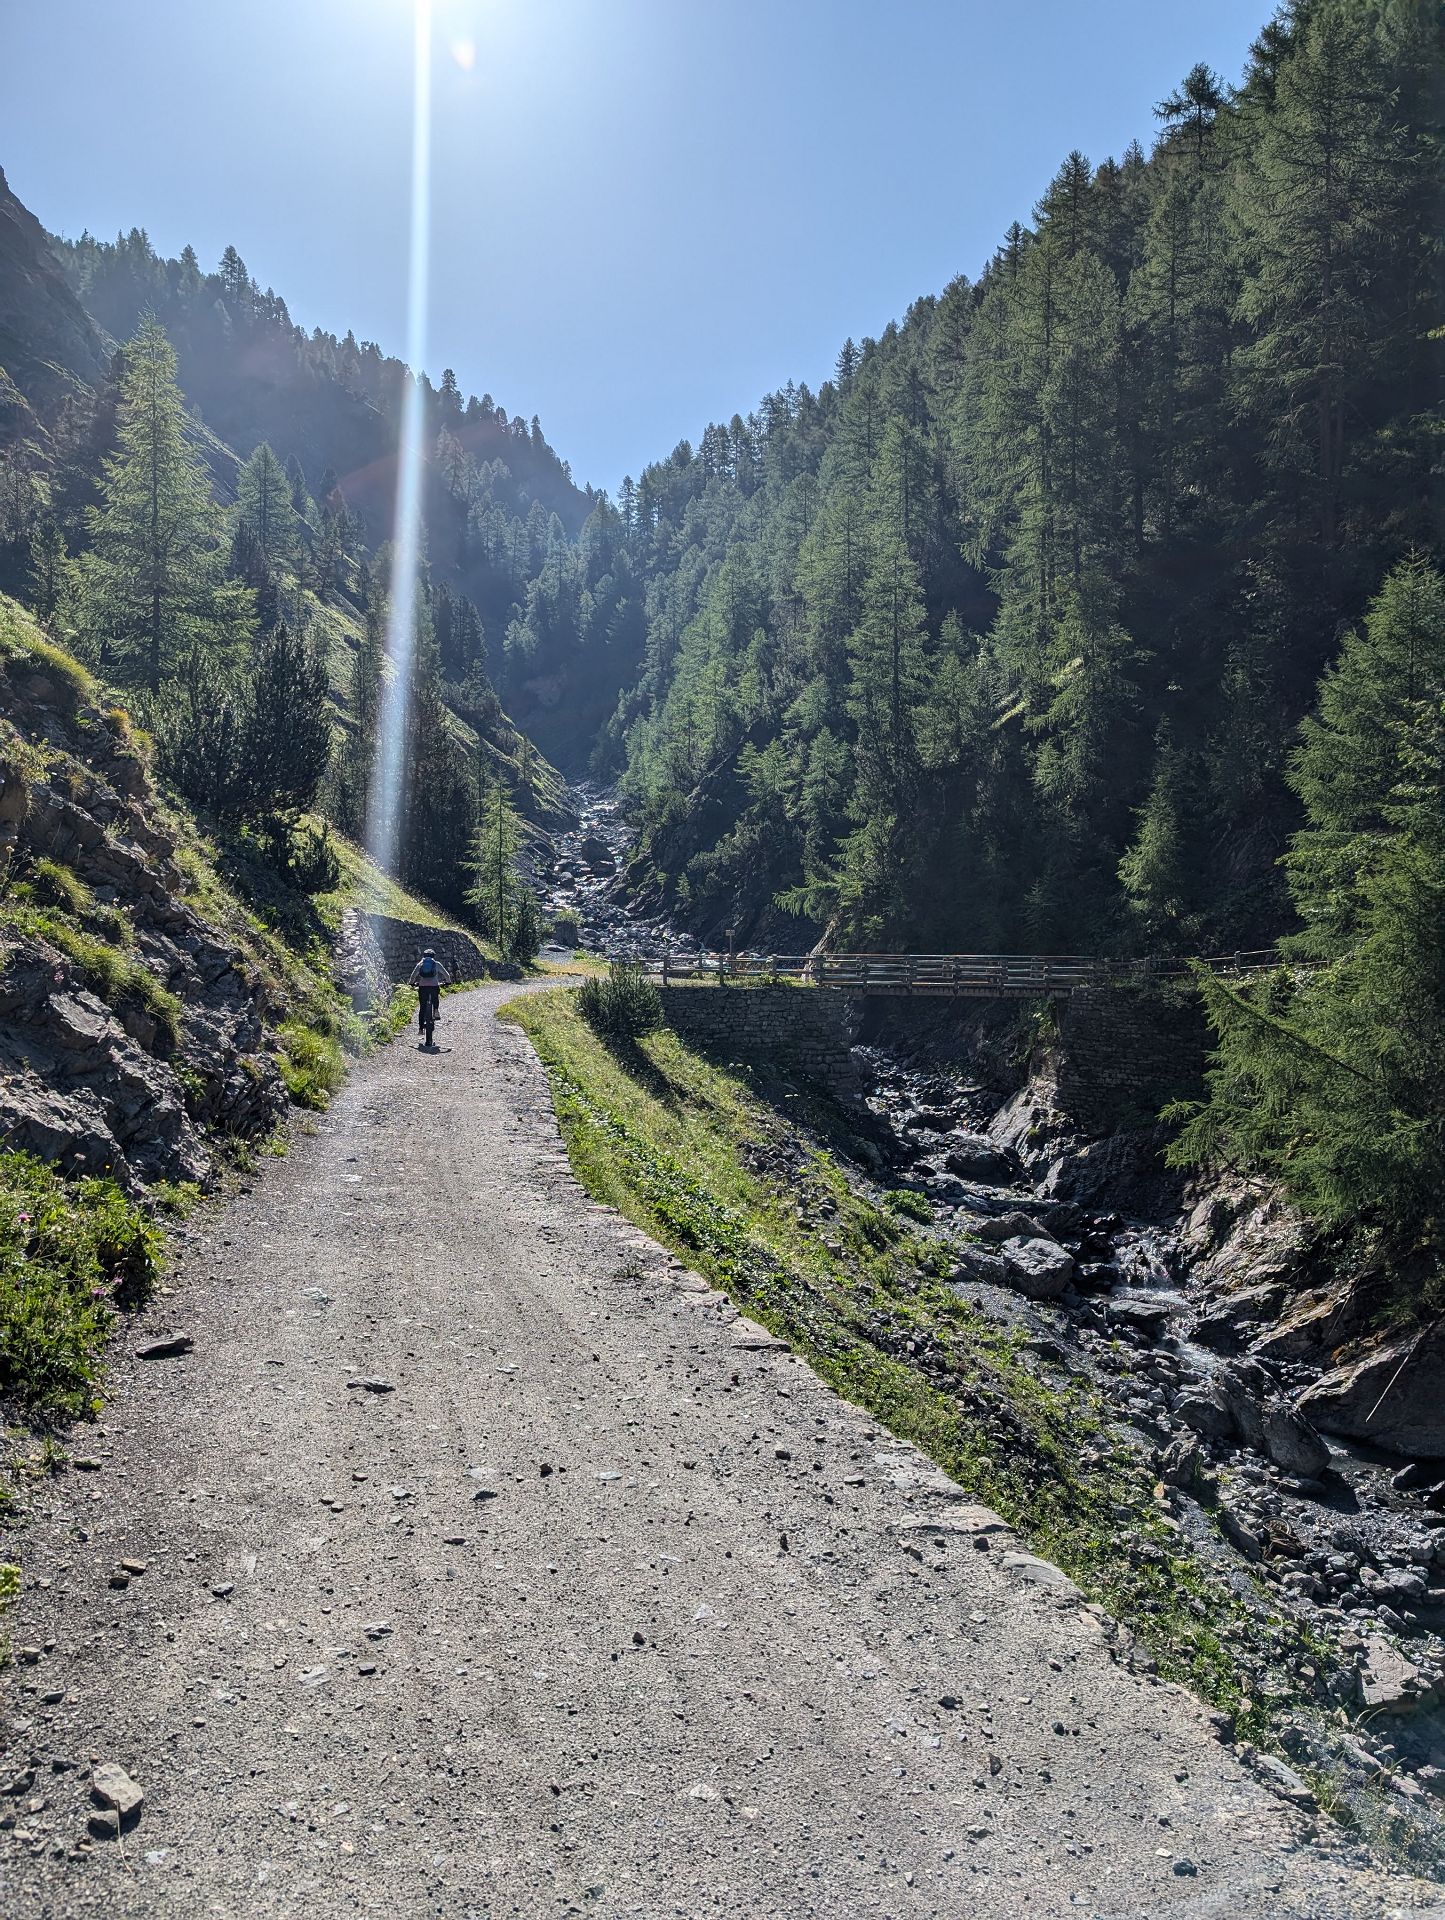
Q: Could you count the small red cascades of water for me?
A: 0